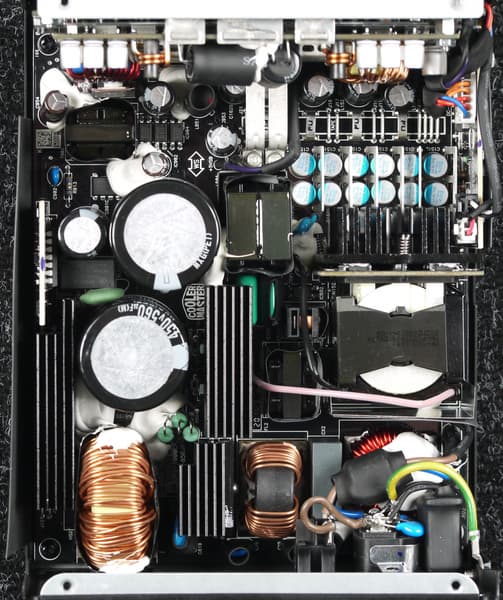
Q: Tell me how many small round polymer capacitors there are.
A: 12